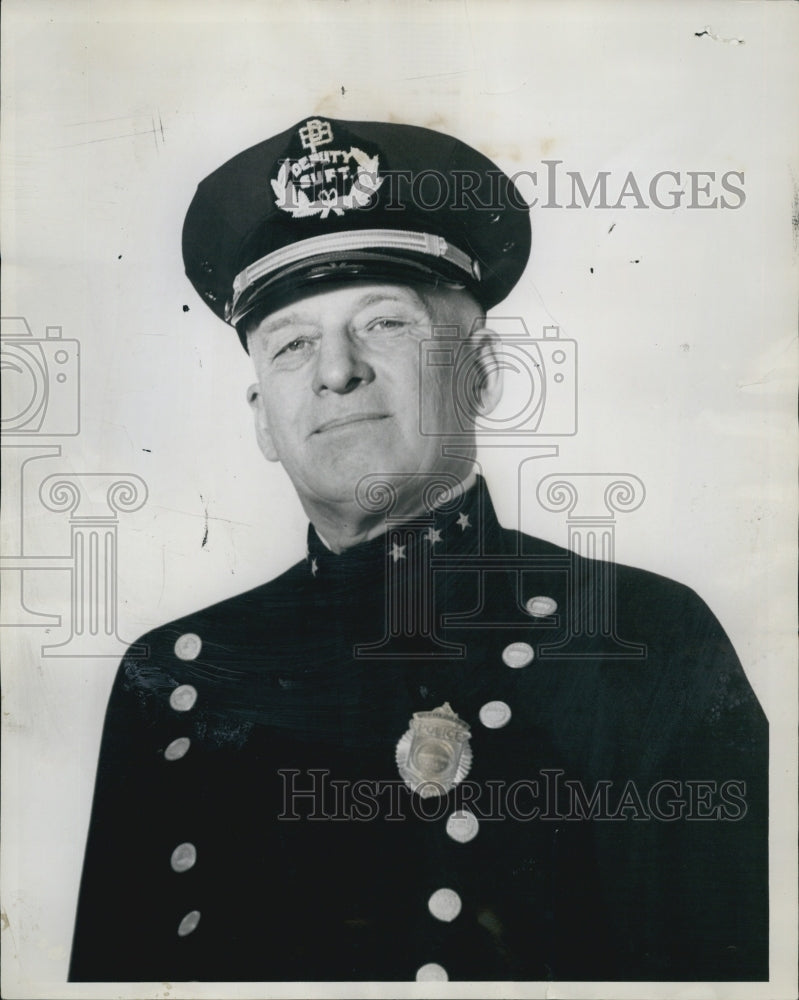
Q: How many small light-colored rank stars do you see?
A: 4